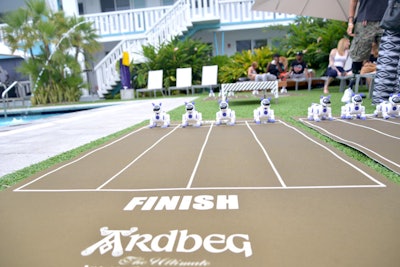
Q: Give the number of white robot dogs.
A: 7